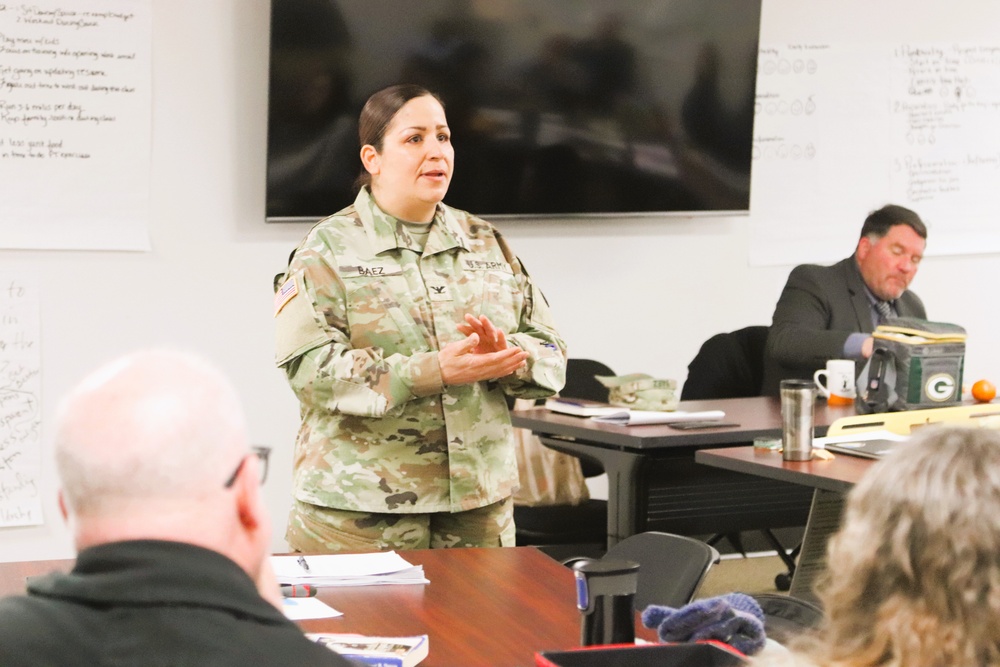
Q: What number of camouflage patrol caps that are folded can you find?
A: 1